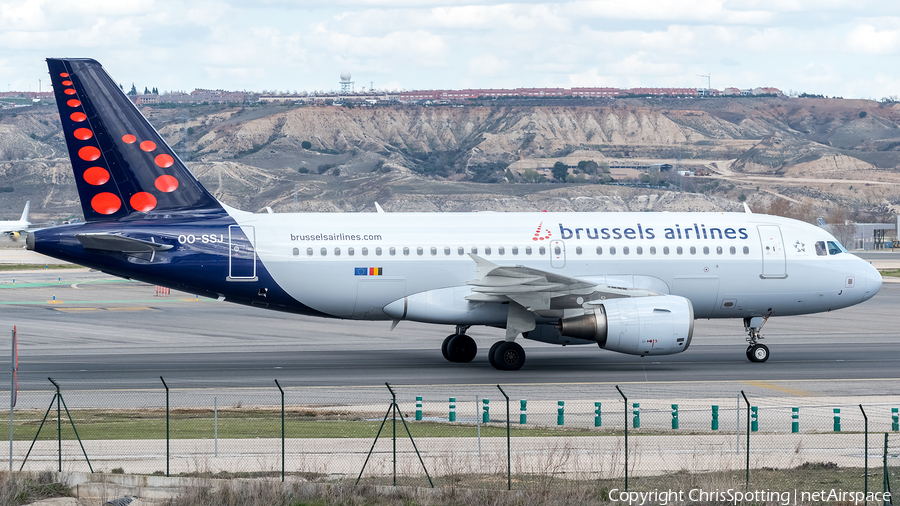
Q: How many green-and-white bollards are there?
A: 13